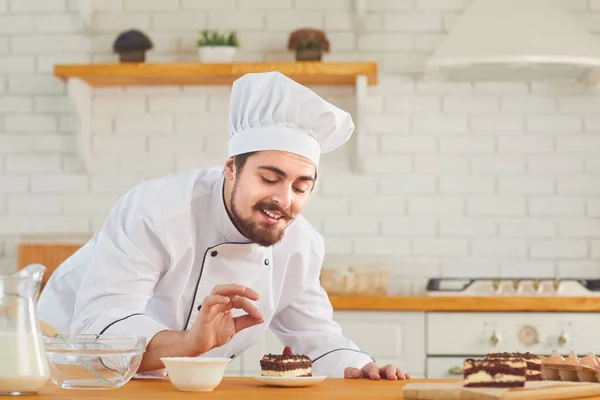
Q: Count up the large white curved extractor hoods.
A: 1